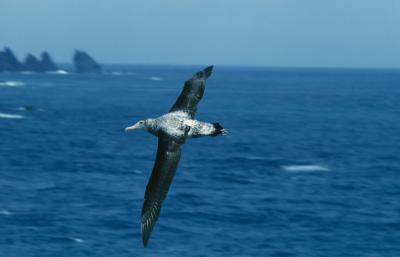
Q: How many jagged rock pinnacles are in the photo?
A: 4